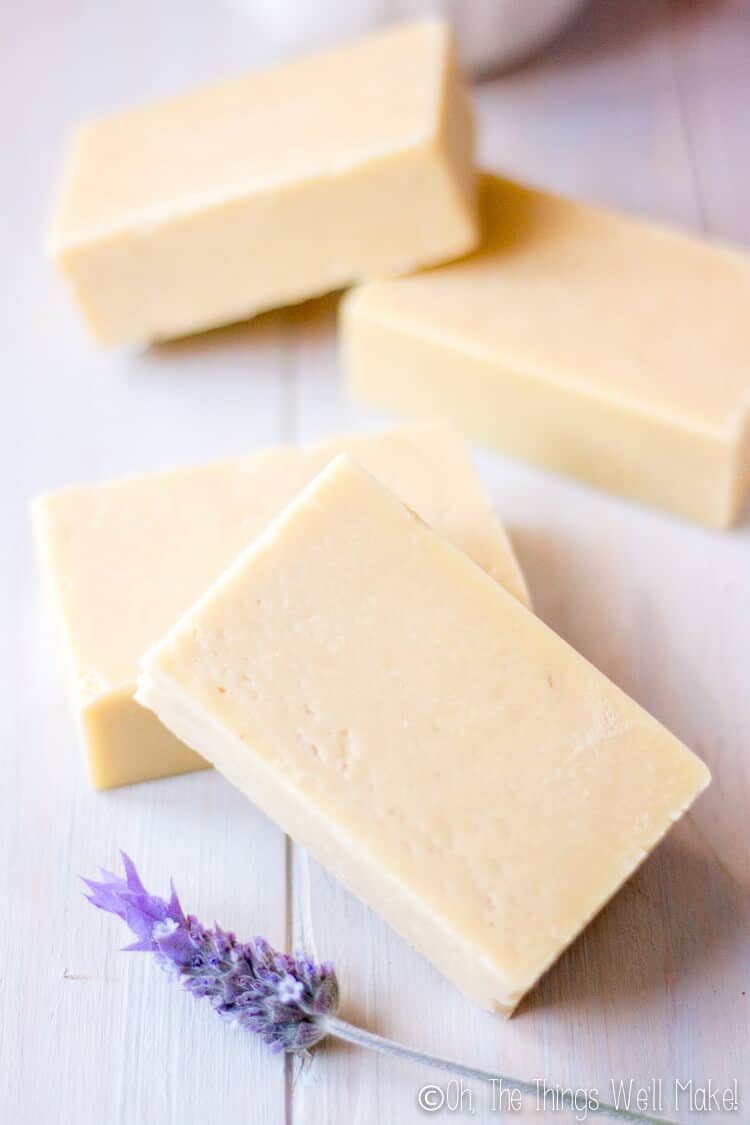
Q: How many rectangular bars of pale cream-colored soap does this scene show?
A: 4